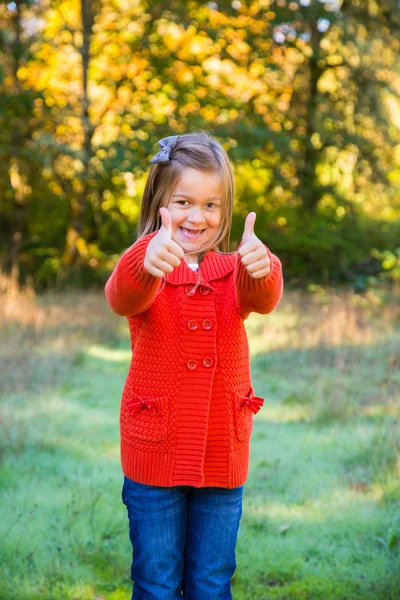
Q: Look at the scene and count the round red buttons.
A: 6